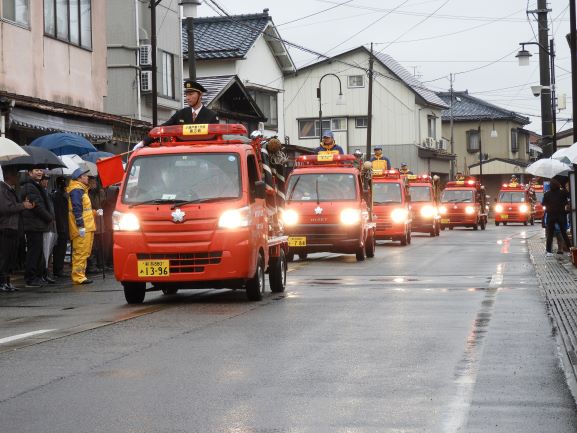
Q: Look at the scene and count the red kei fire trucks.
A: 7